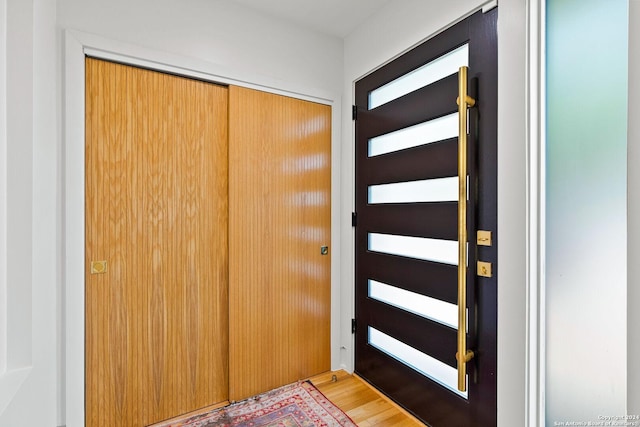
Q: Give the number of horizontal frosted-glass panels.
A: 6